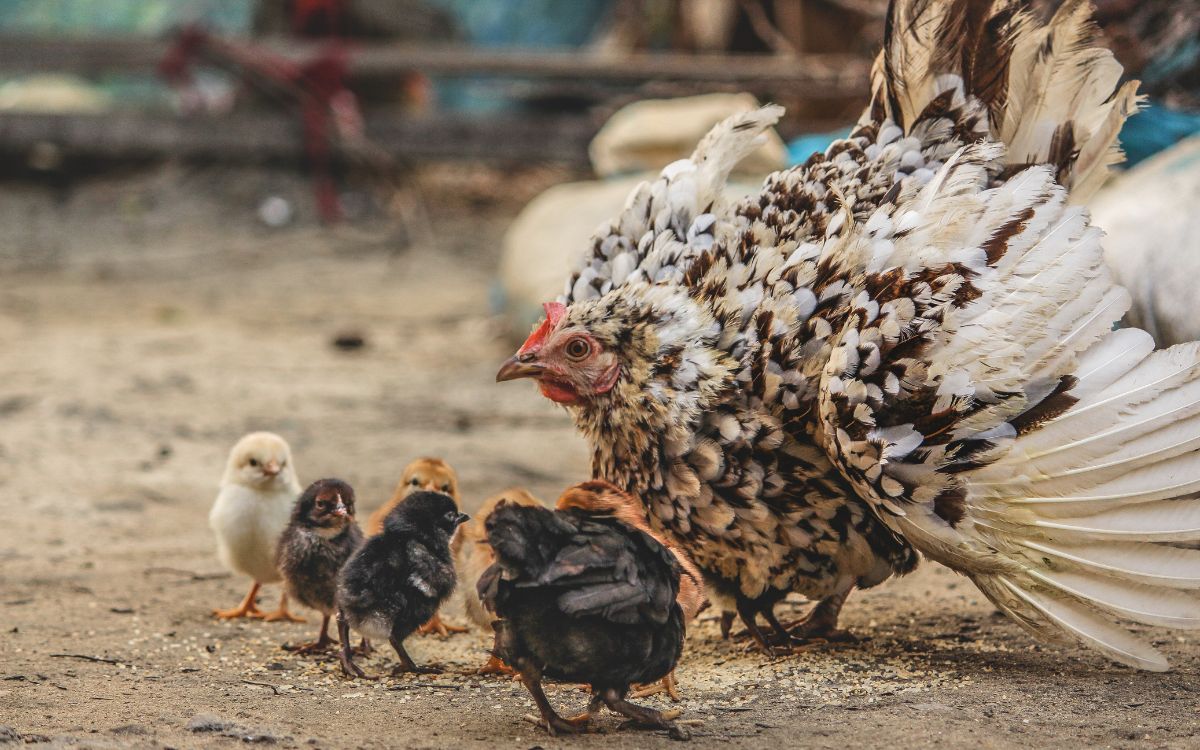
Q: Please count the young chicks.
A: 7